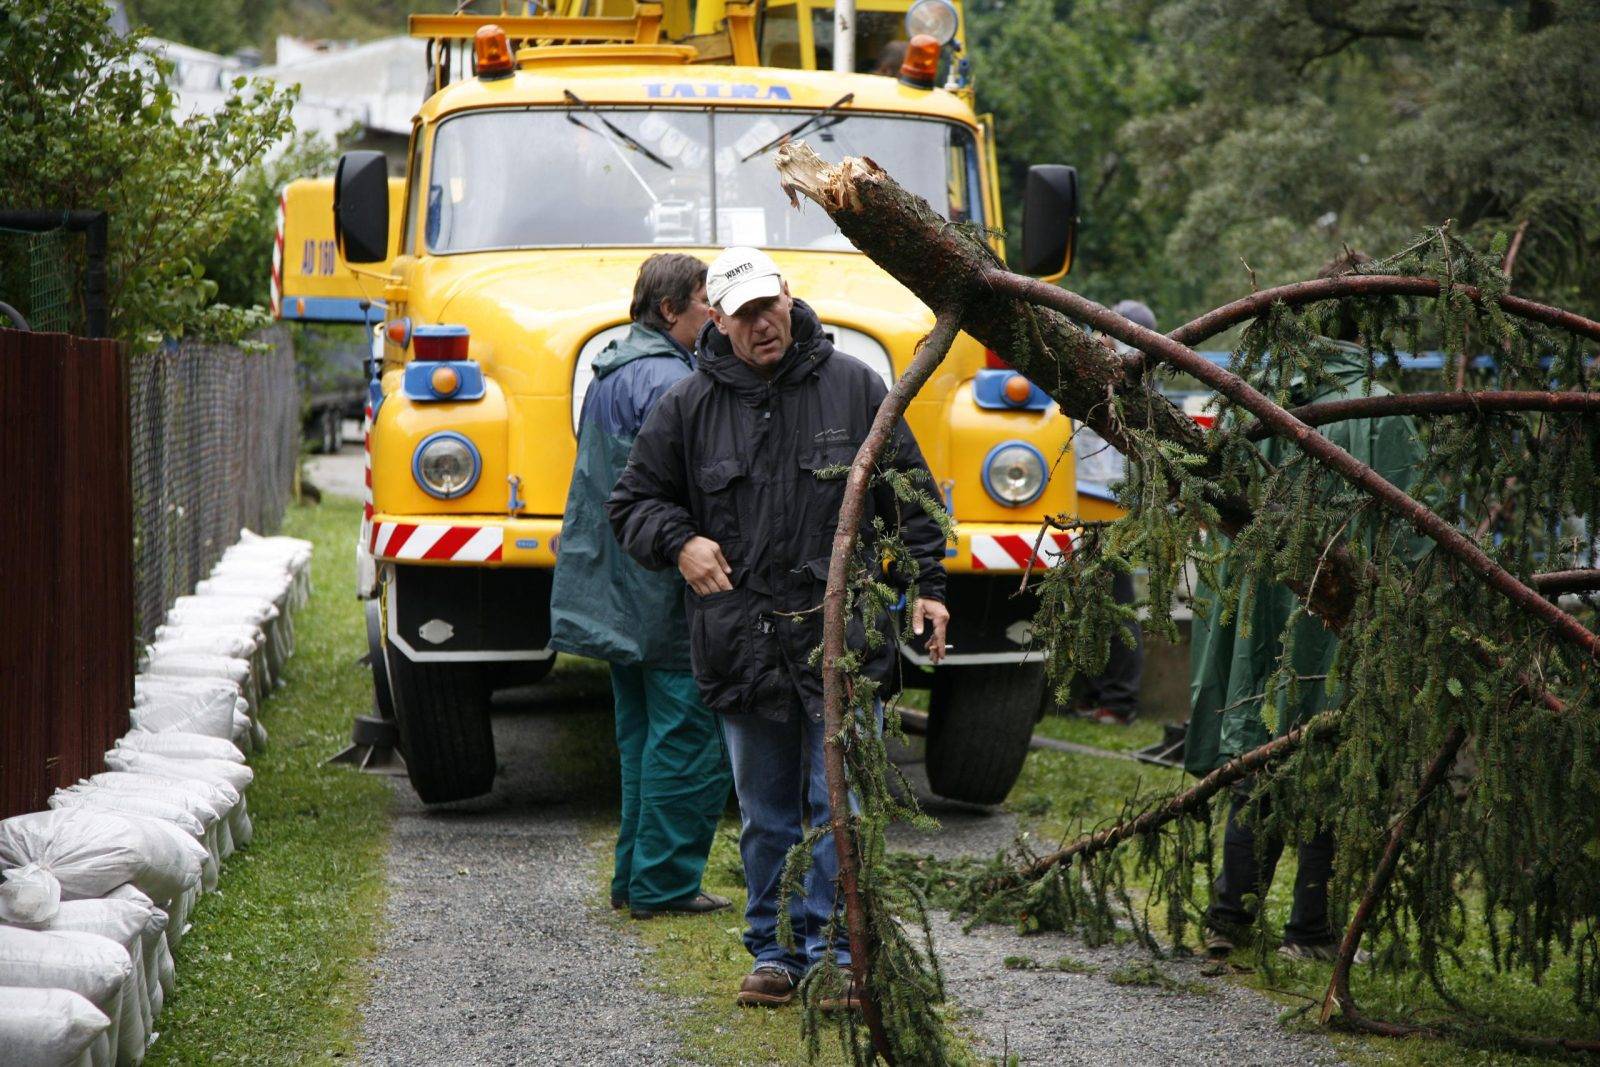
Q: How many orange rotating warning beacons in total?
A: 2